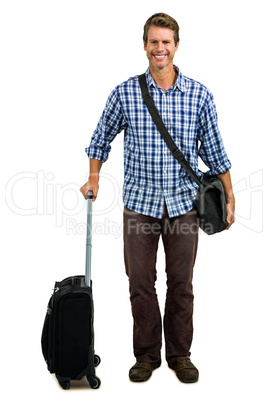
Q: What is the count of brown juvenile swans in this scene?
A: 0